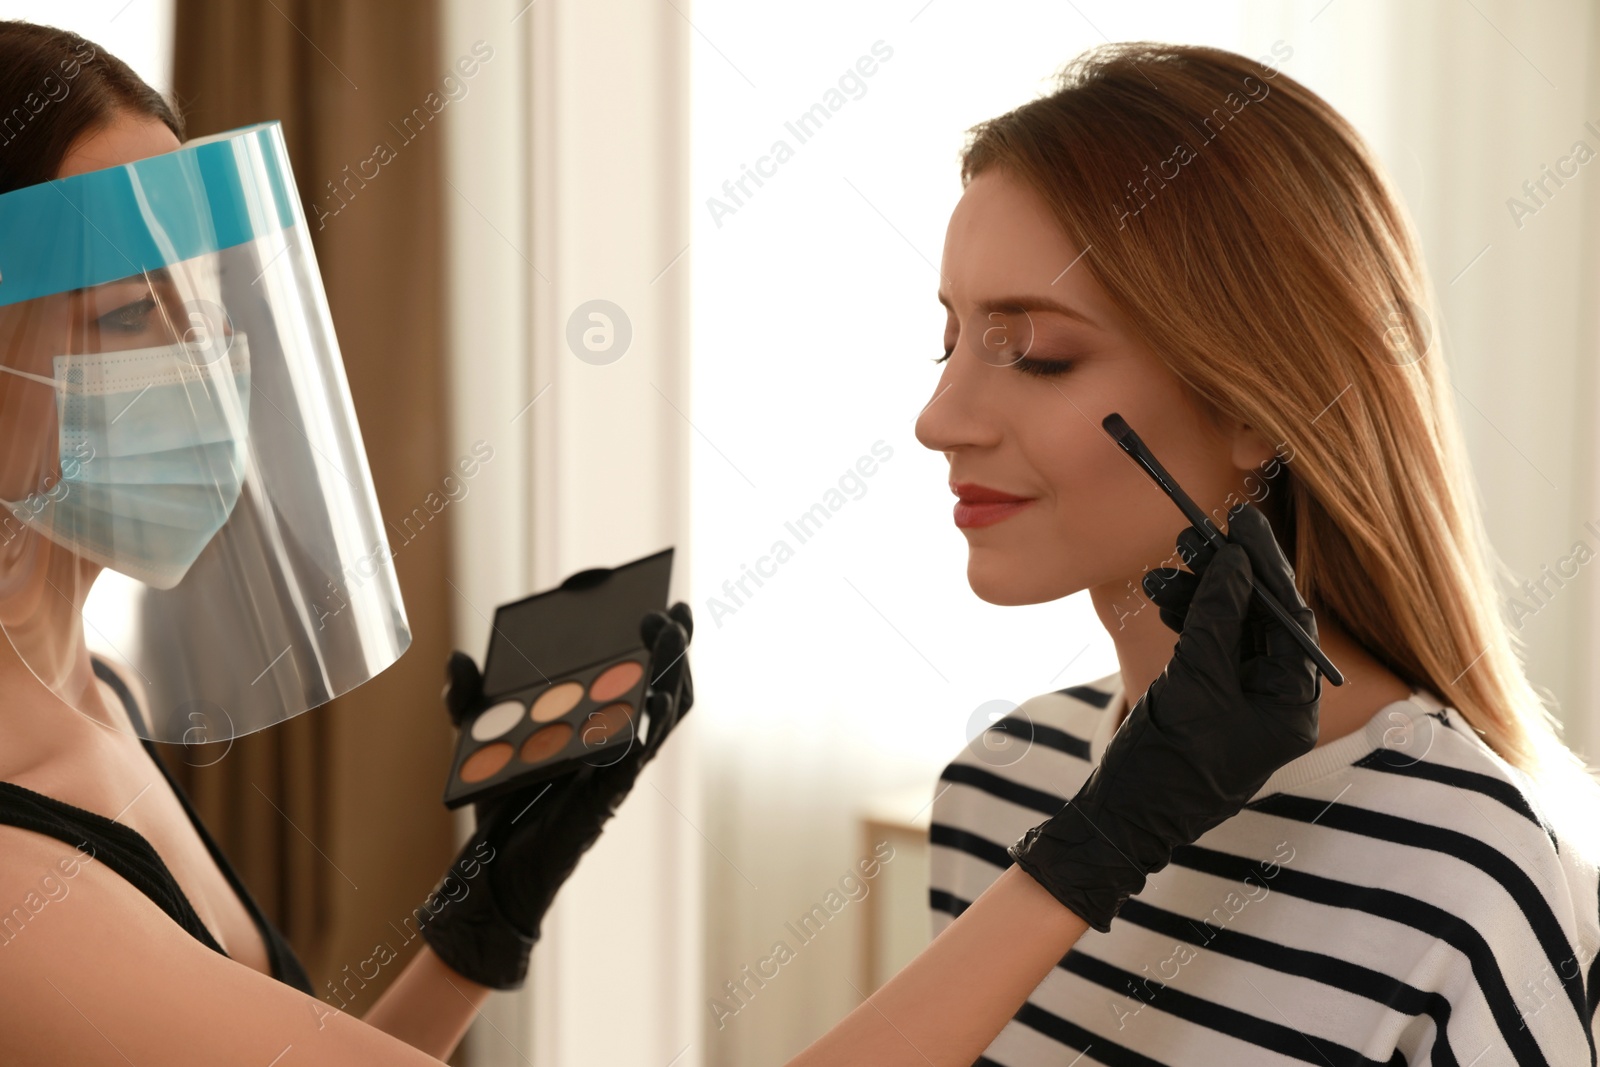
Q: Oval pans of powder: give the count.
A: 6